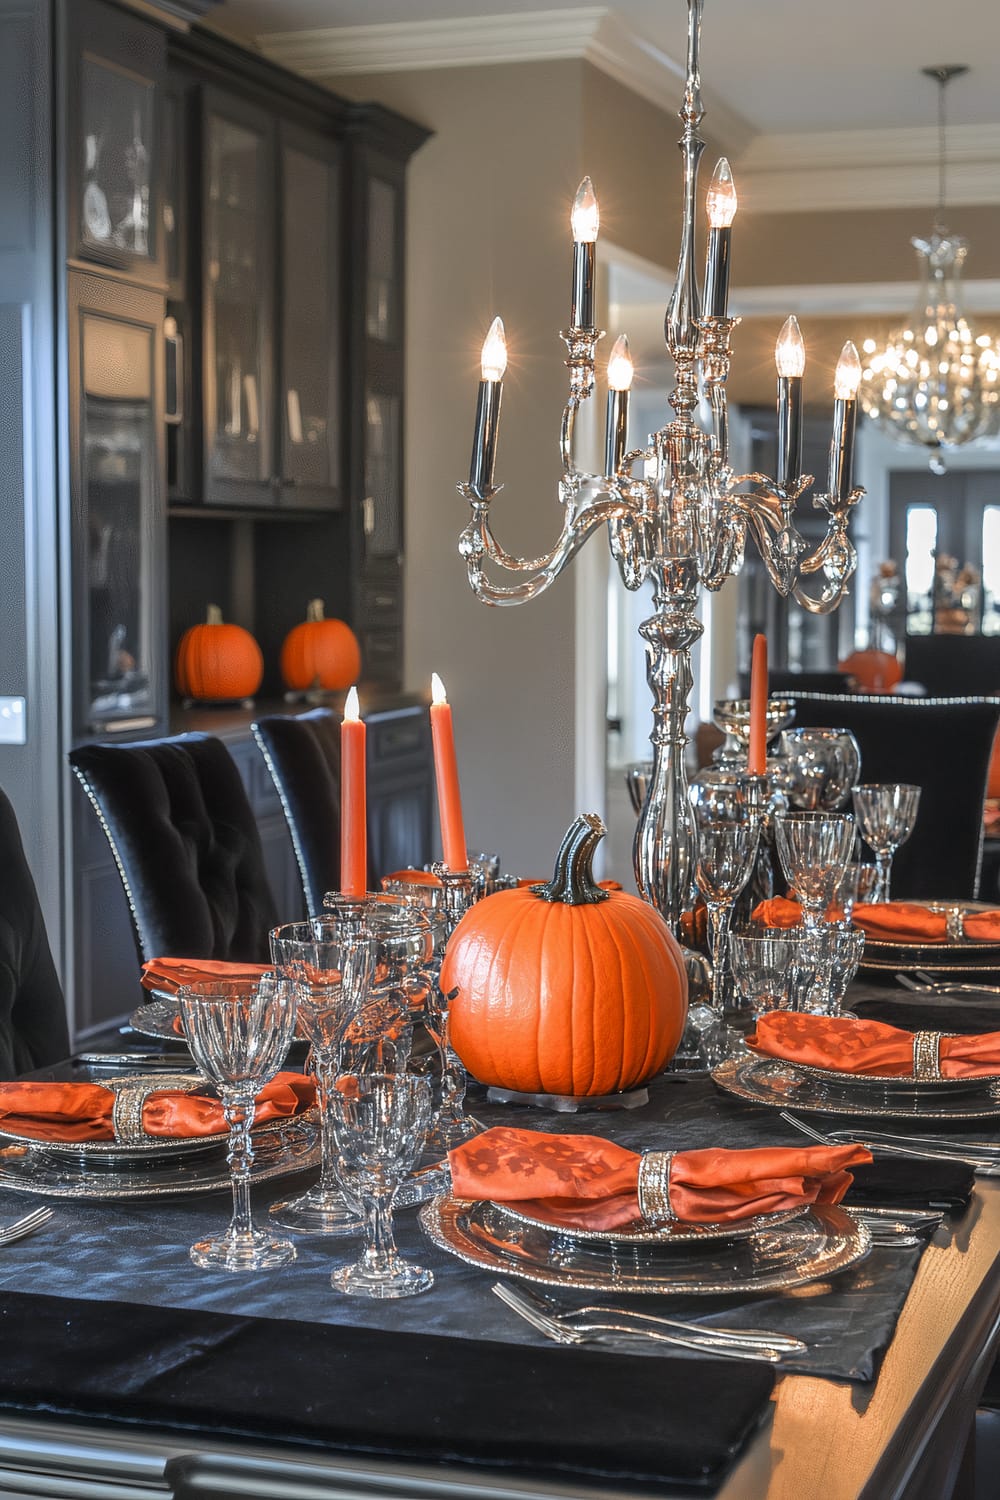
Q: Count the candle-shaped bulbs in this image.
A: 6